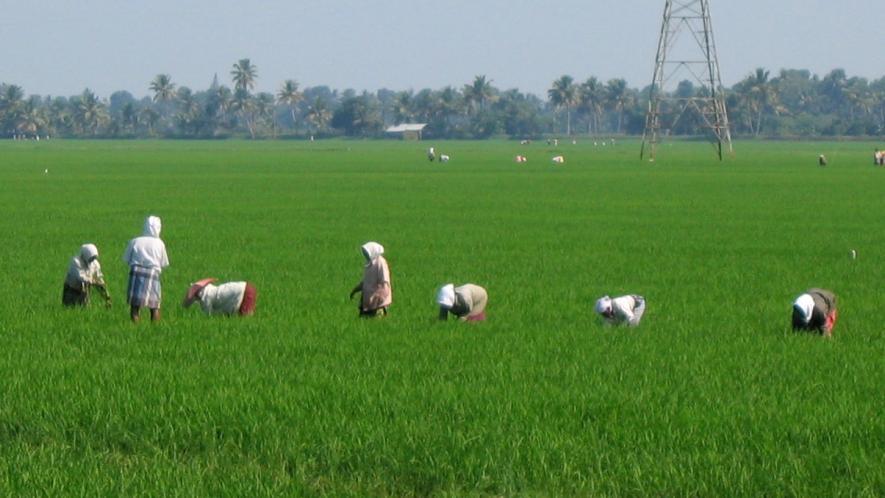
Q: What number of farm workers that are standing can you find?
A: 2